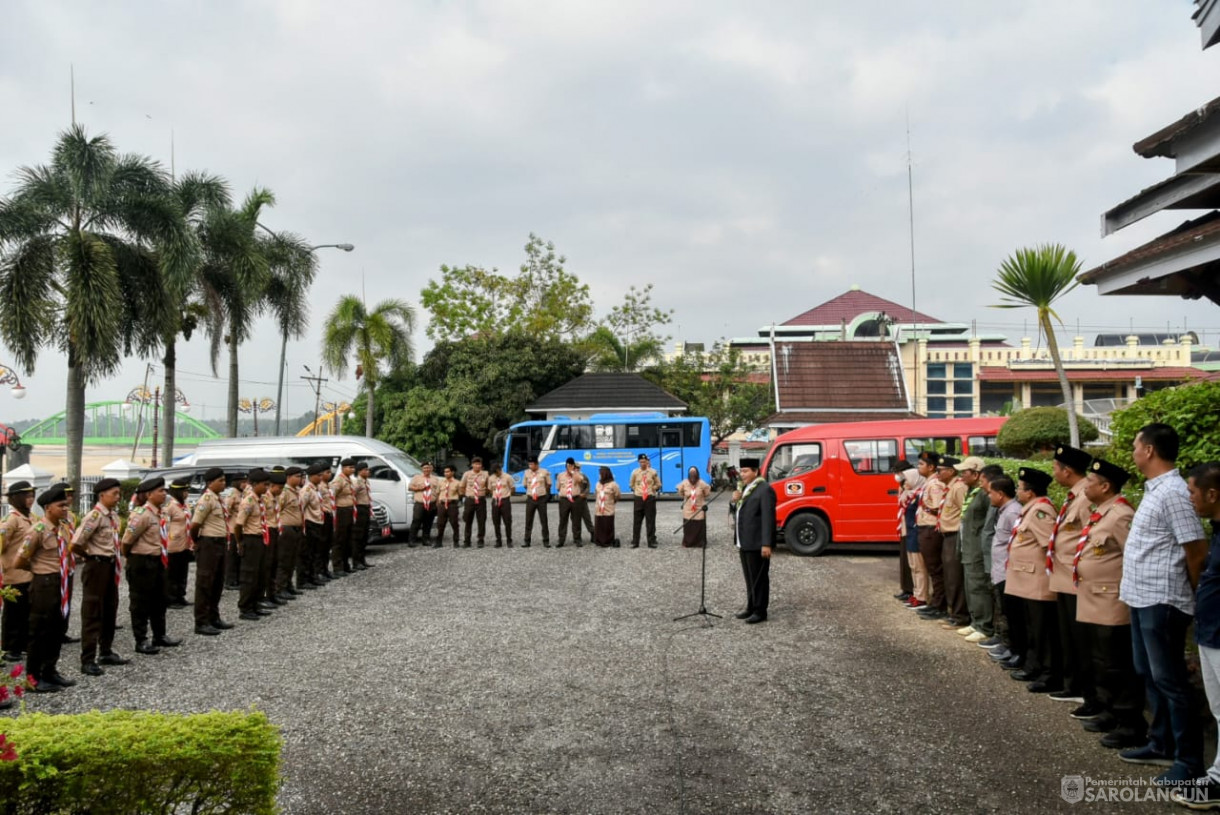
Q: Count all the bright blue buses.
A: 1